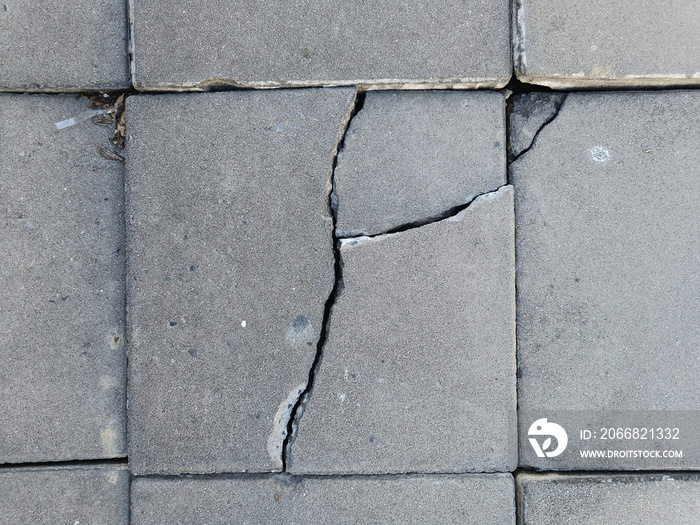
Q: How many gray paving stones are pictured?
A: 9